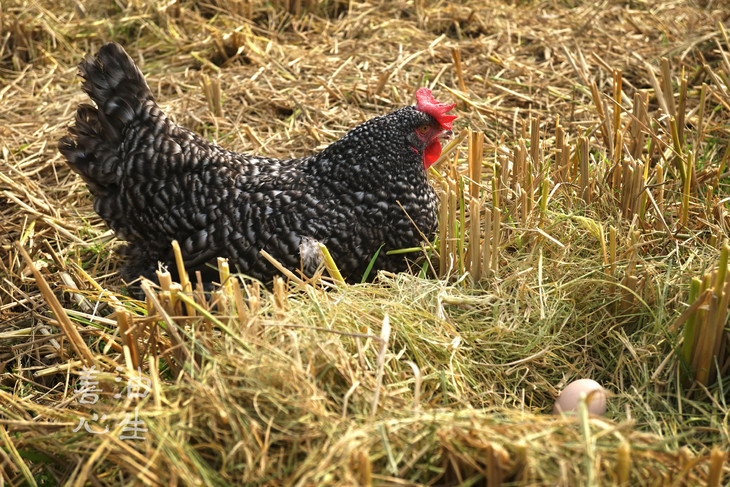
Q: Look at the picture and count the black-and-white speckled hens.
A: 1